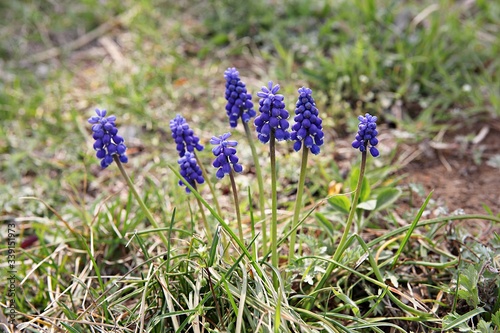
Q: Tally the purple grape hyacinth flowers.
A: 8